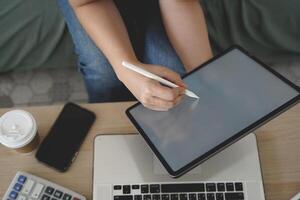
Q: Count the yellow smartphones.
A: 0